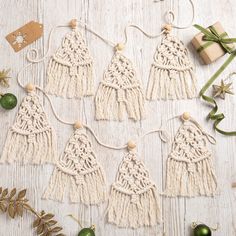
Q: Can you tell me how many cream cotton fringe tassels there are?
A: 7